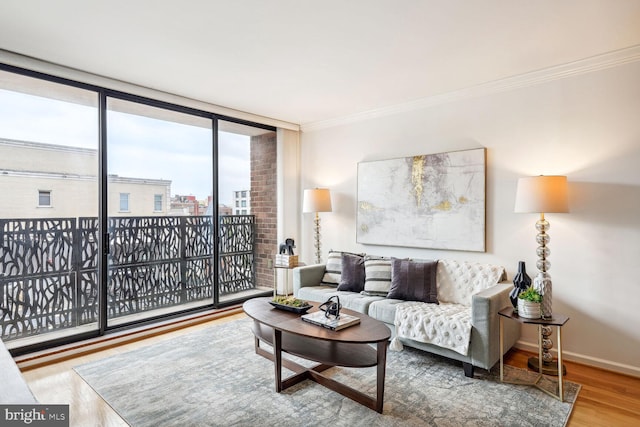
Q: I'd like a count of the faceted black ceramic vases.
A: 1